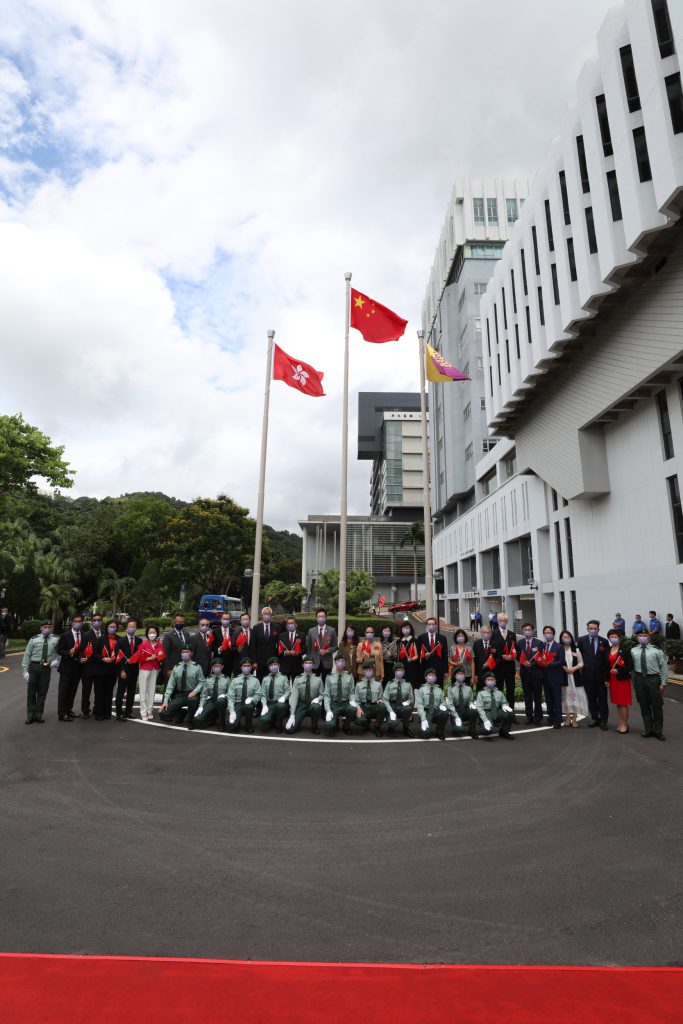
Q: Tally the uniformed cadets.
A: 13